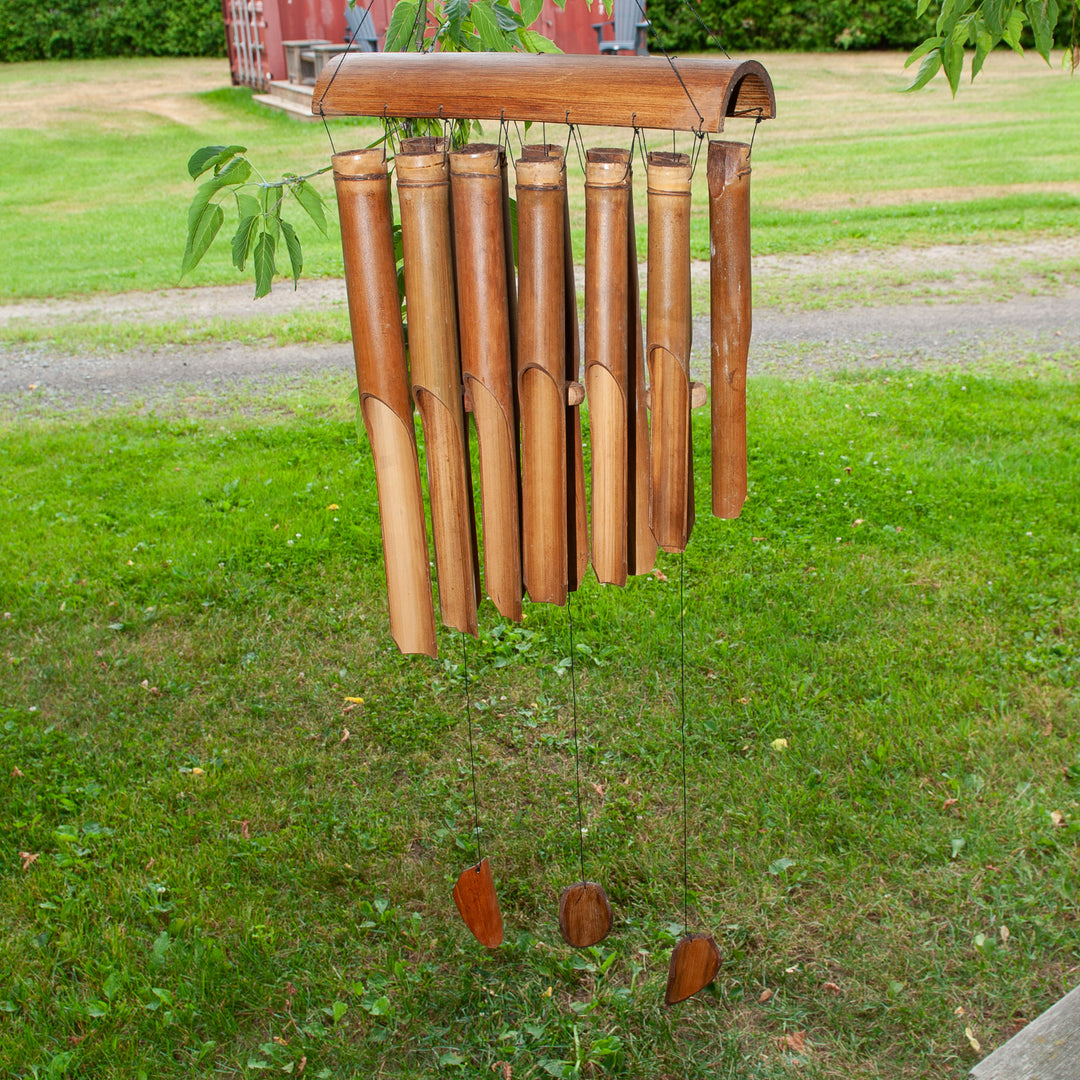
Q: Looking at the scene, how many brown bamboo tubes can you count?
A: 12